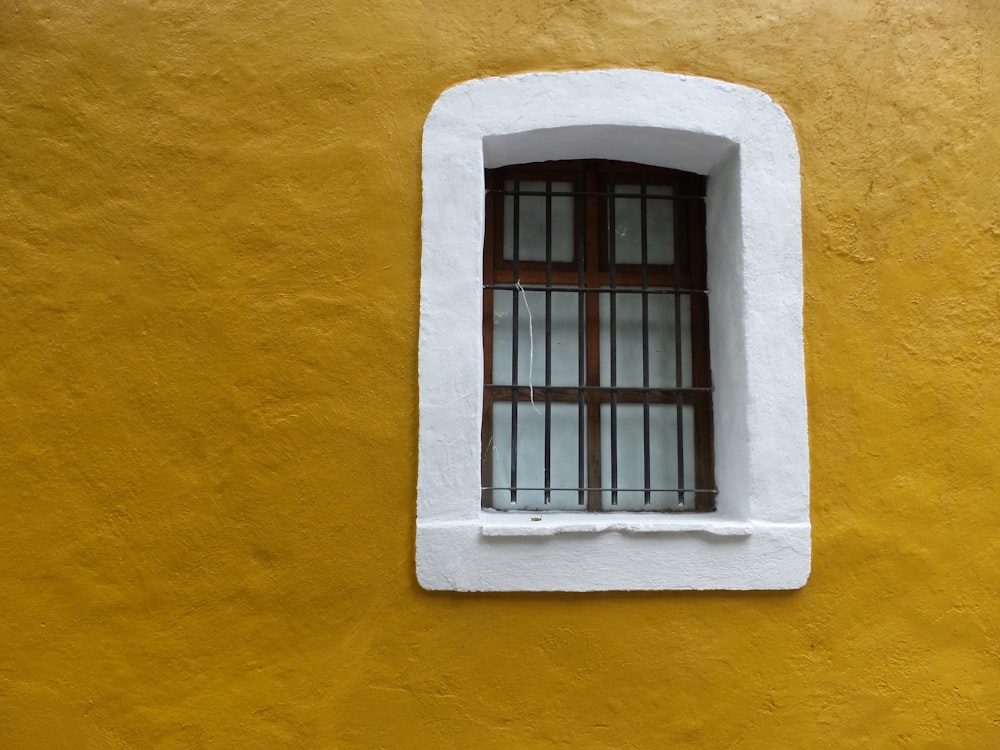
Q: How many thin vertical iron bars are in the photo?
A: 6